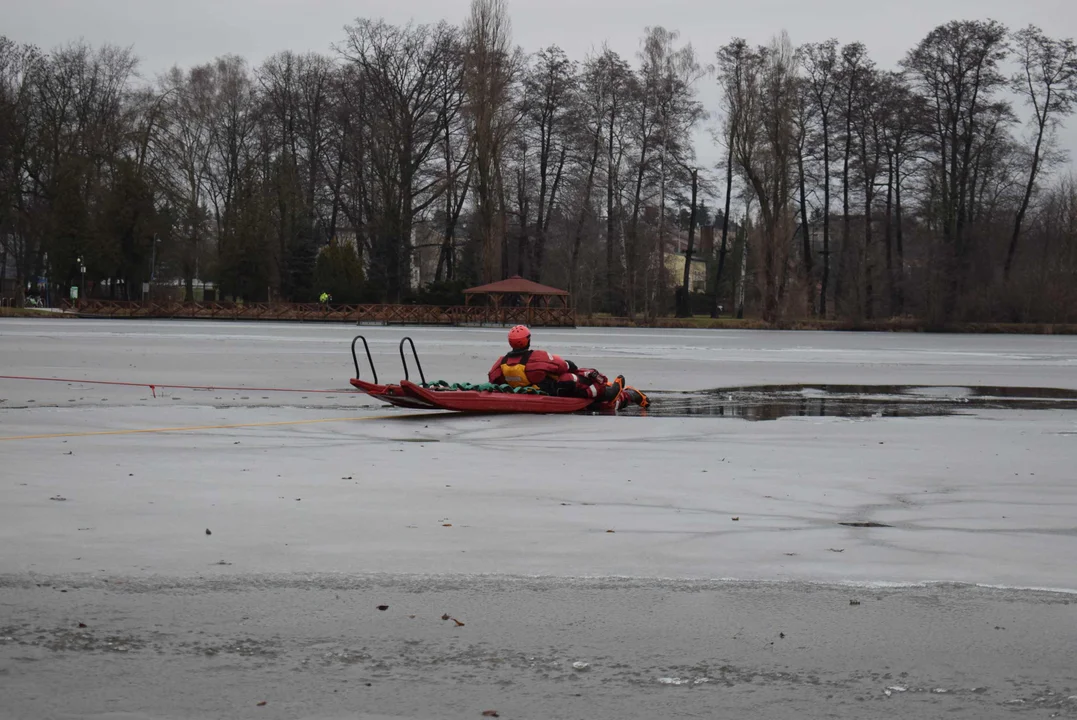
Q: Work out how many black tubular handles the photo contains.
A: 2